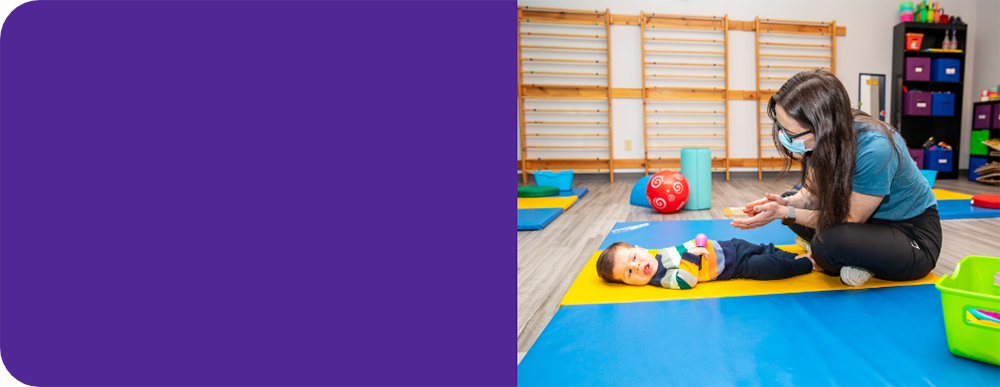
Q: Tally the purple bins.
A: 5